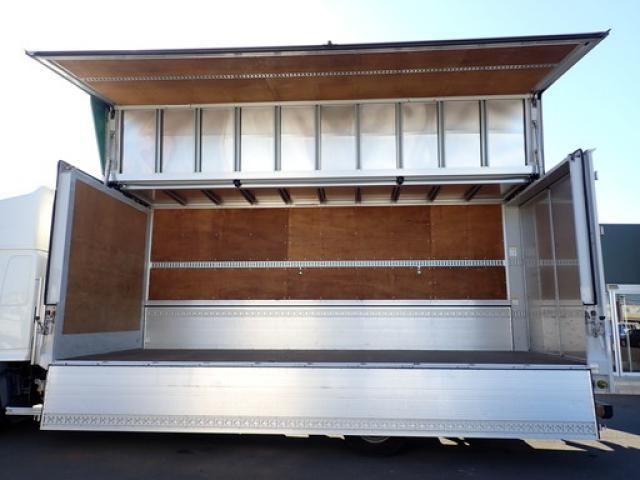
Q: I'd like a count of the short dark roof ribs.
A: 9